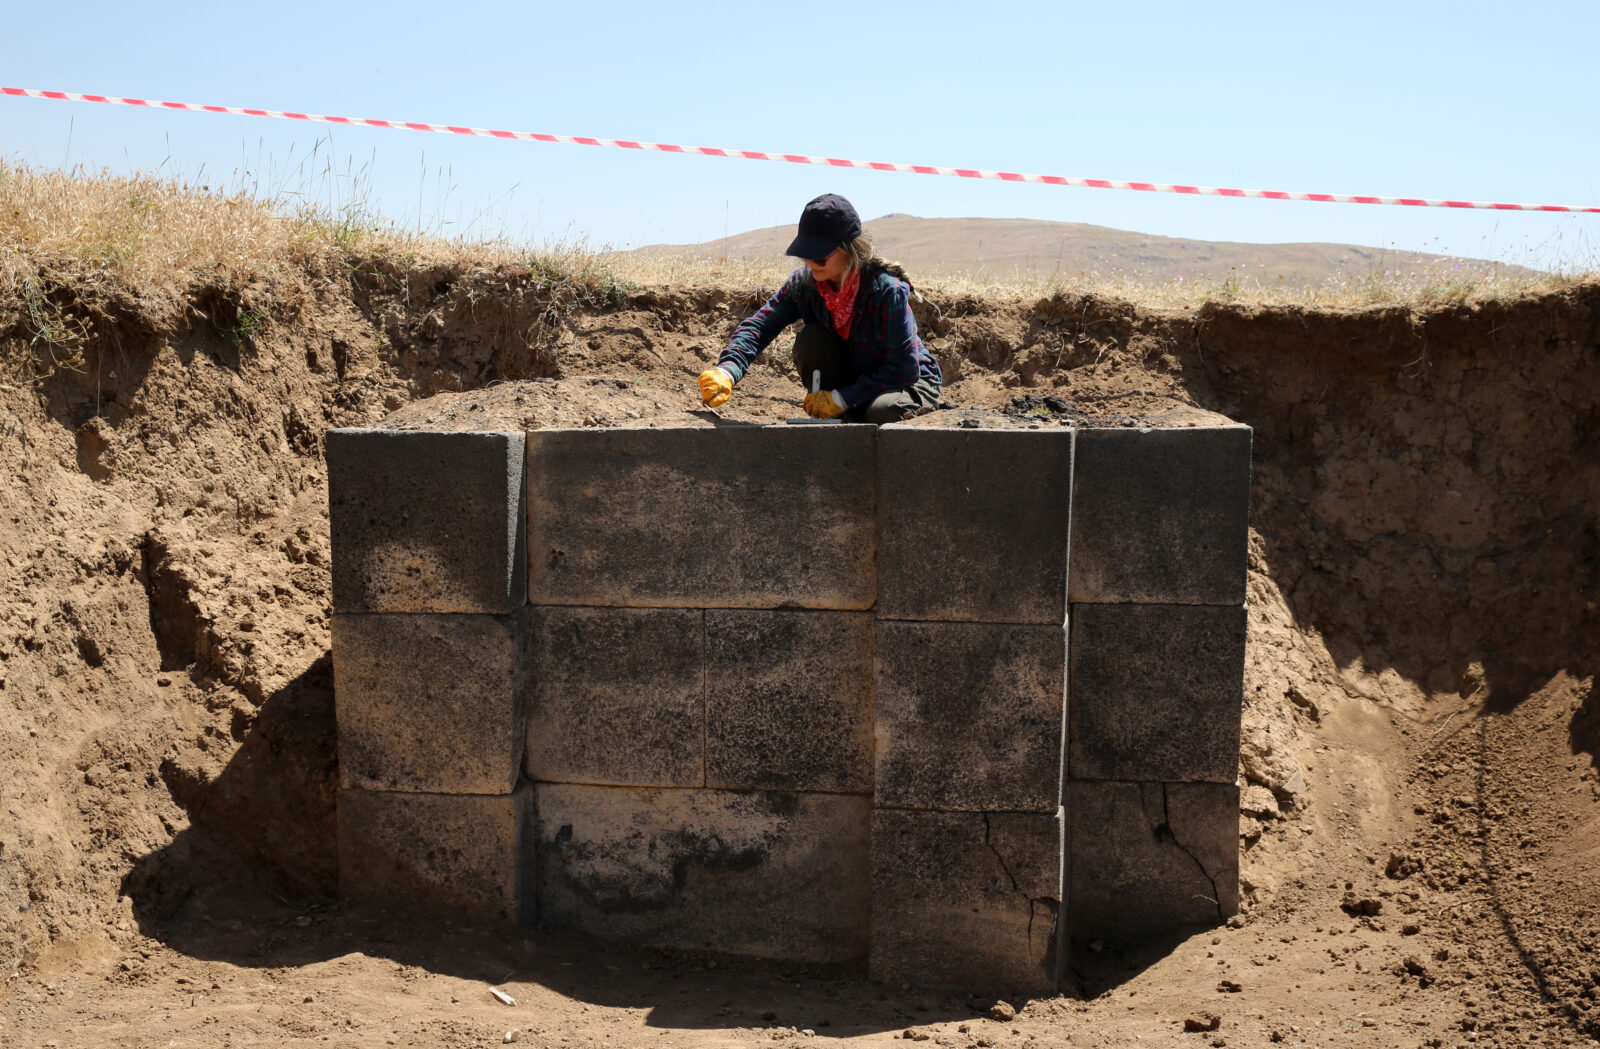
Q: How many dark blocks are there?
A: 13